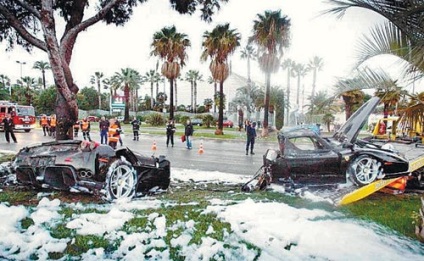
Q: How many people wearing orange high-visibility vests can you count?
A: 5